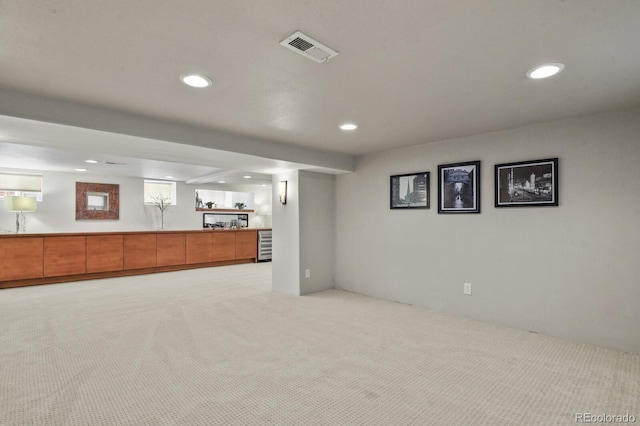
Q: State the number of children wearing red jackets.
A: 0